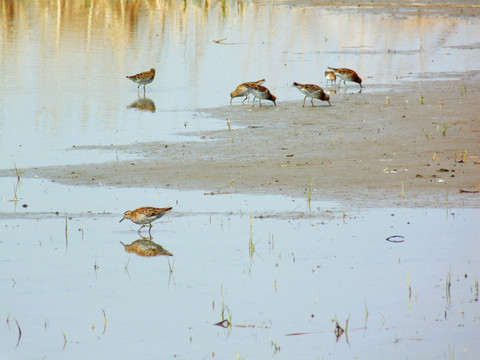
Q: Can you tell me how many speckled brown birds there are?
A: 7